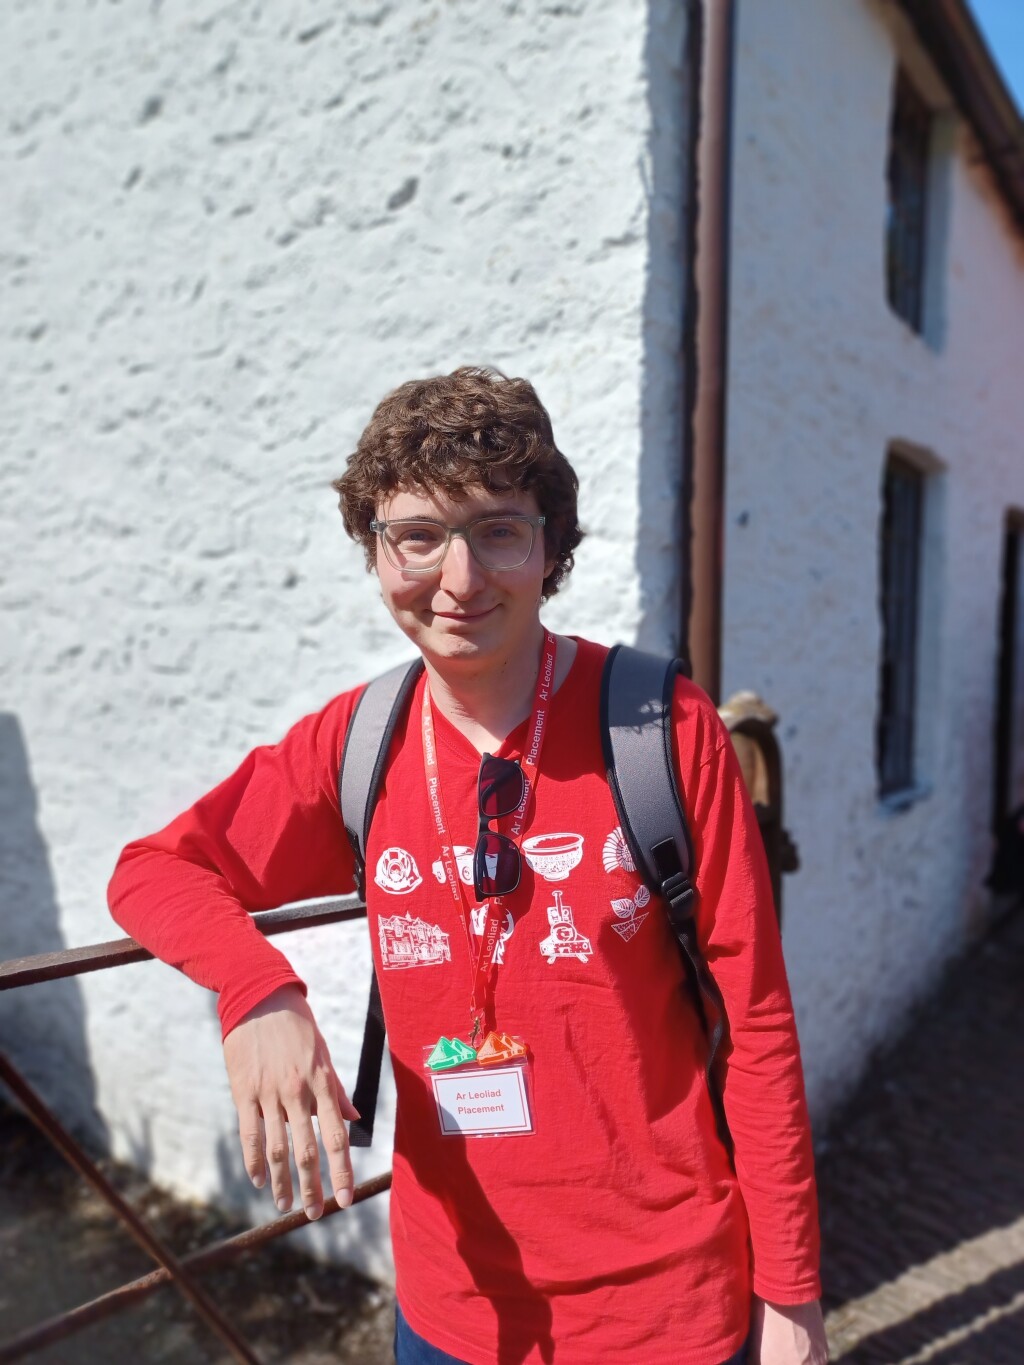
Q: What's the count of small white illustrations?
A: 8